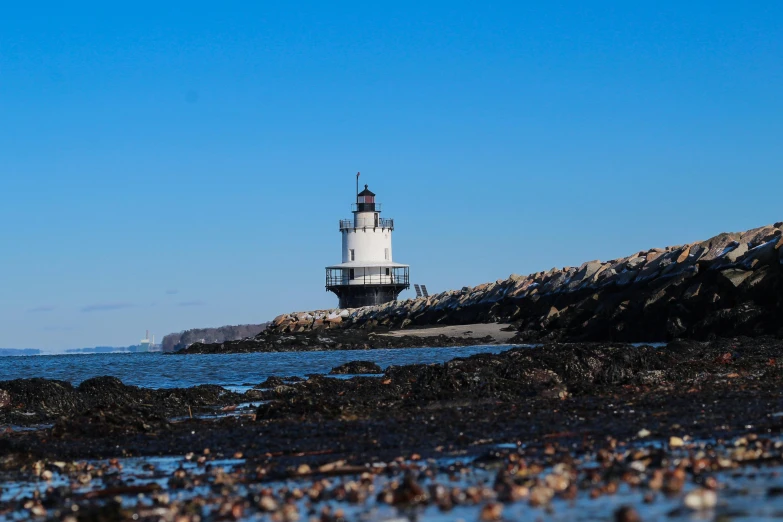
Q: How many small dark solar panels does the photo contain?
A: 2